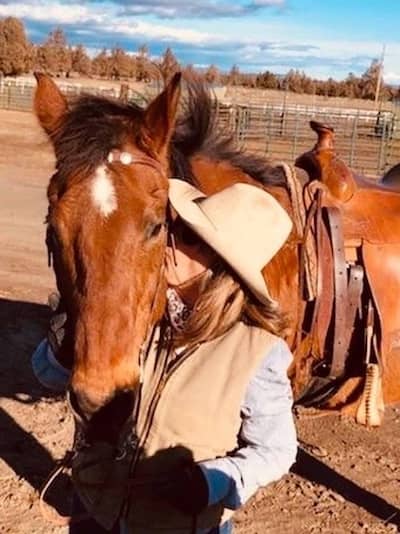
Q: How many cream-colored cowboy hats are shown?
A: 1